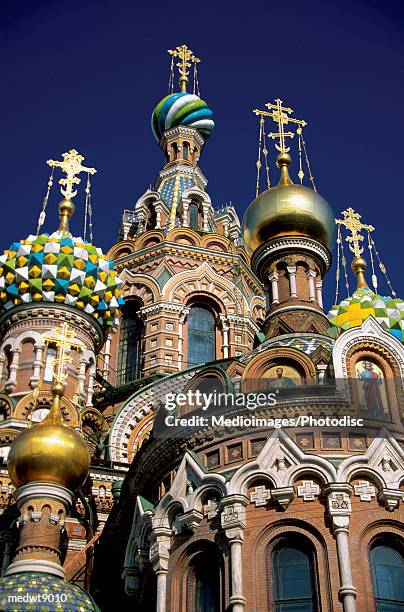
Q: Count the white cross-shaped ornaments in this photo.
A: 4